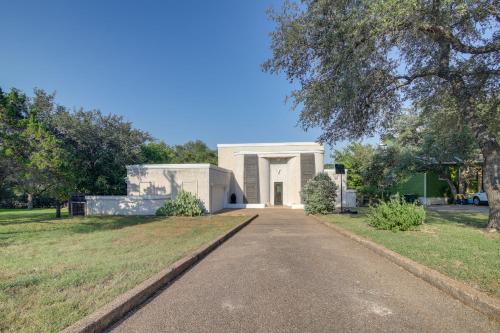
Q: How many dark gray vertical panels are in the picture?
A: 2